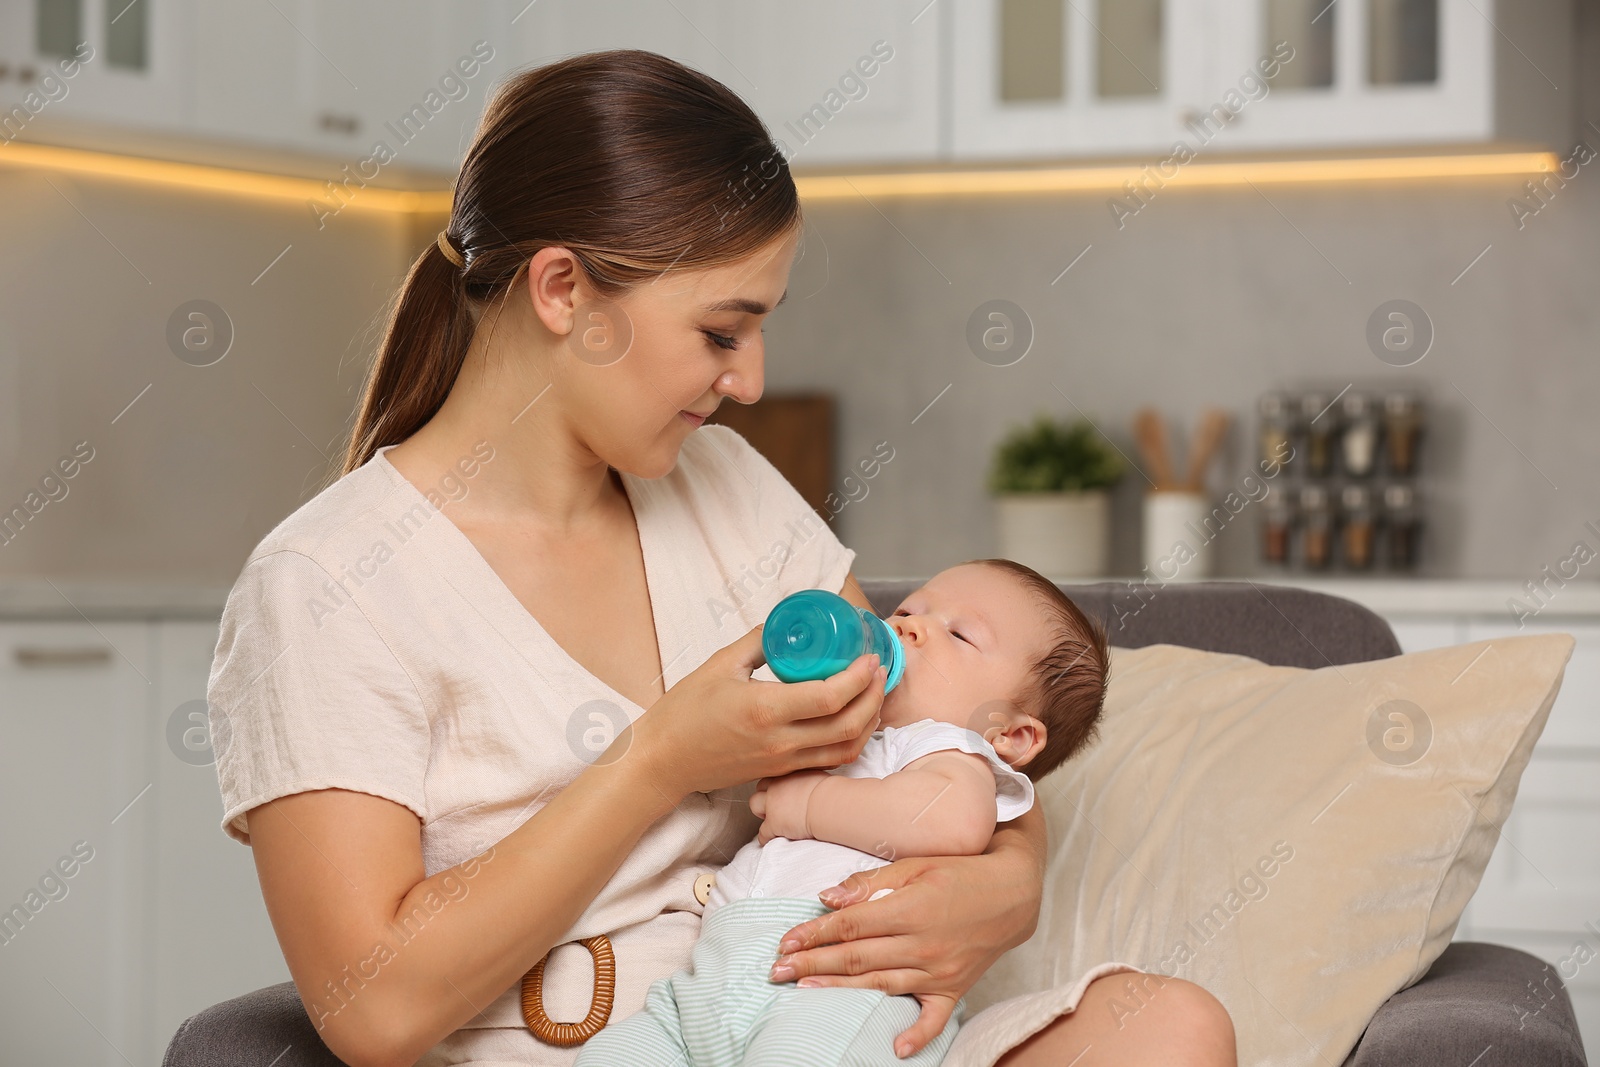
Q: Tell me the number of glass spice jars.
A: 8